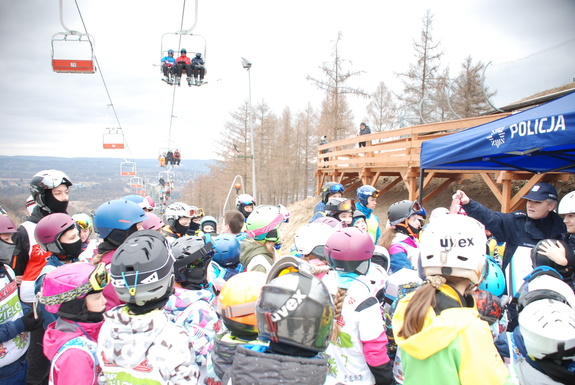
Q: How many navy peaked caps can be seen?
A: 1